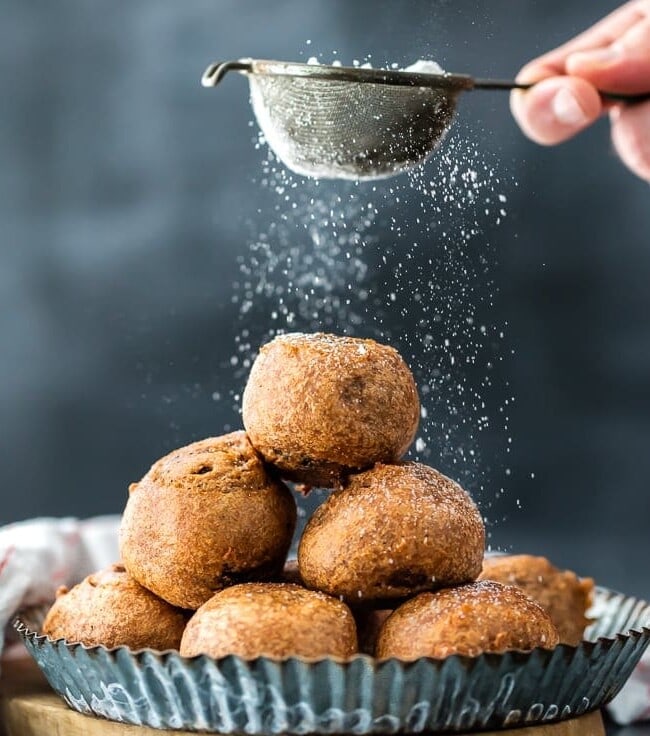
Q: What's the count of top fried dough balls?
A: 1